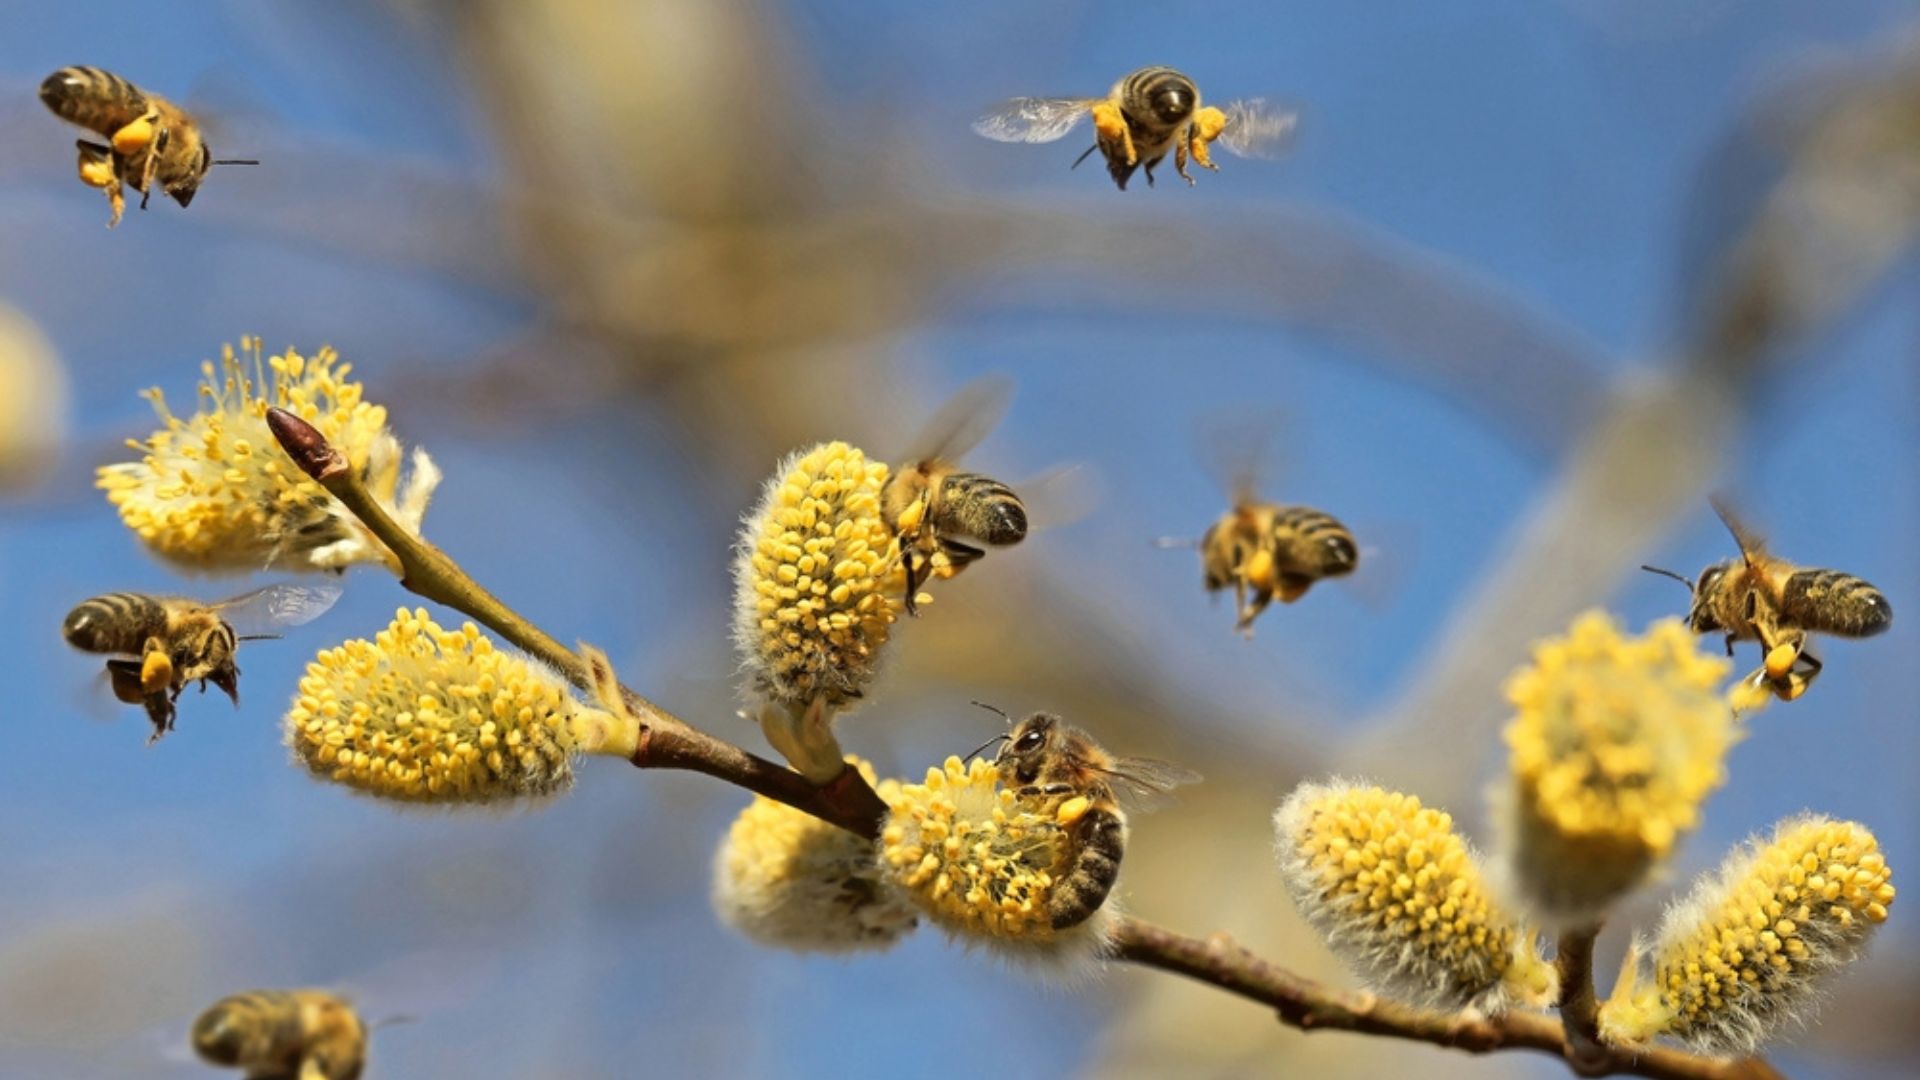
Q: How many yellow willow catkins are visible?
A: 8